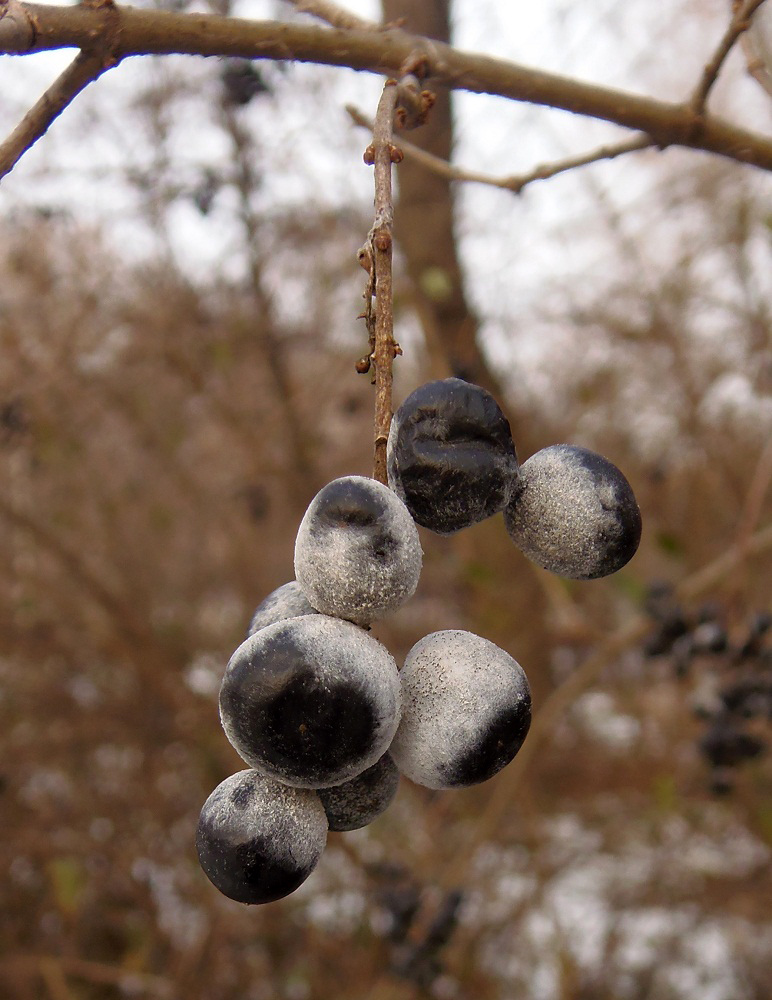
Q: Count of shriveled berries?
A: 1